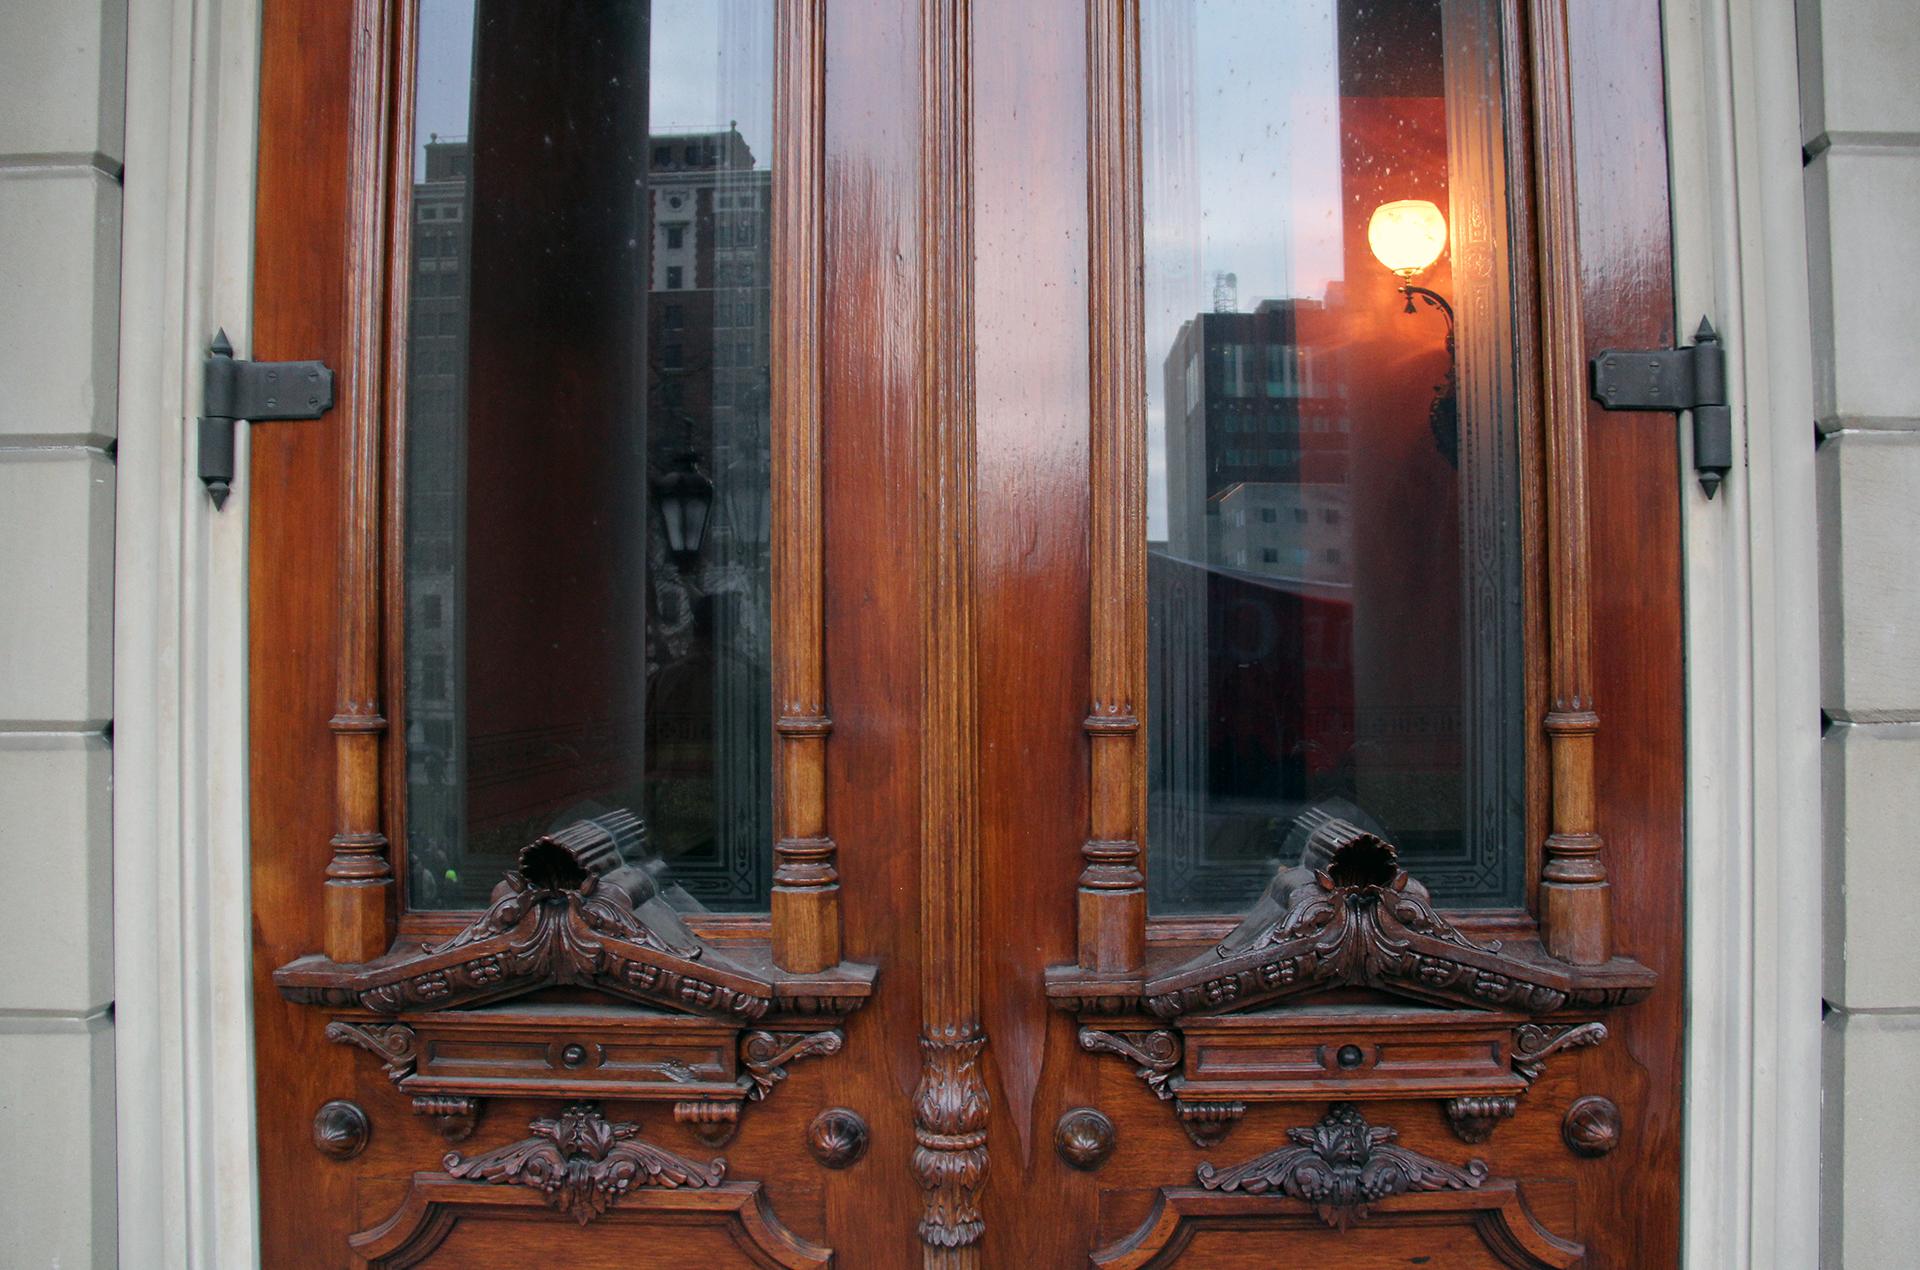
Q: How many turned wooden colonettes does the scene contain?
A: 4